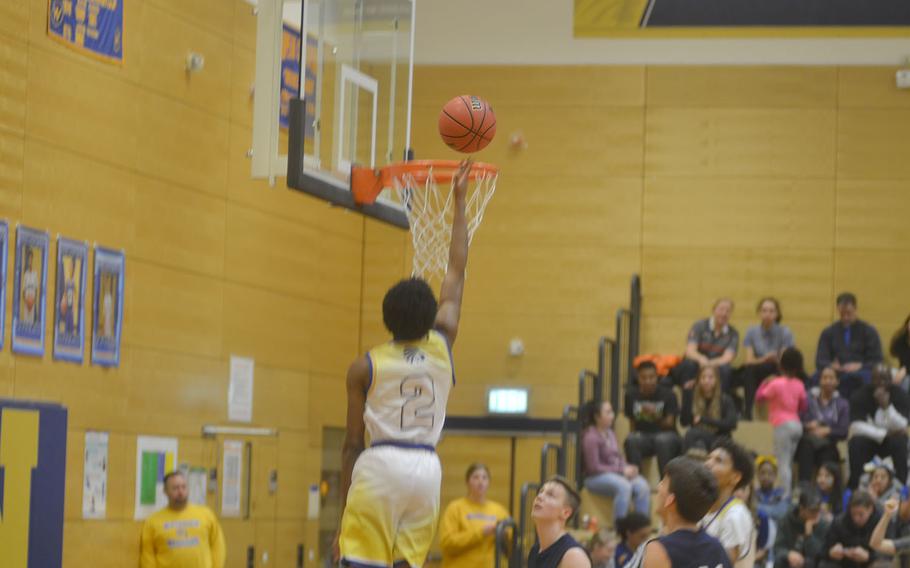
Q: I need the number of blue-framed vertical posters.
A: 4